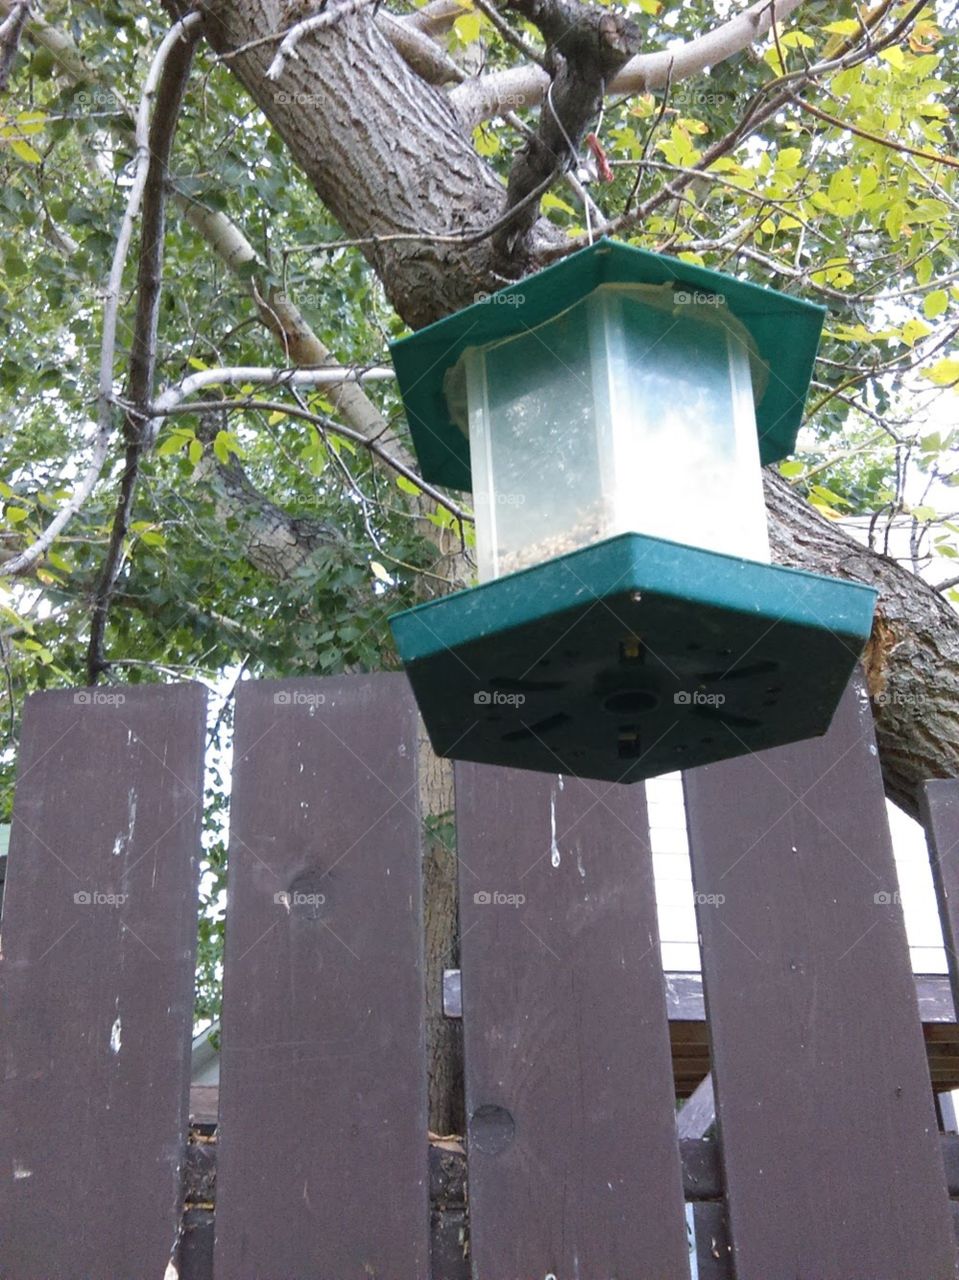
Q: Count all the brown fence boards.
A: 5